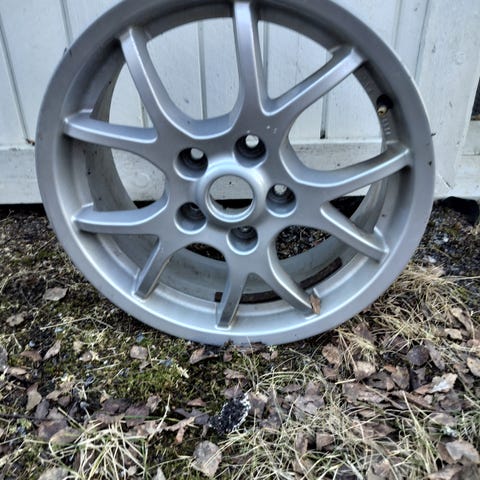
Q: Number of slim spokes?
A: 10